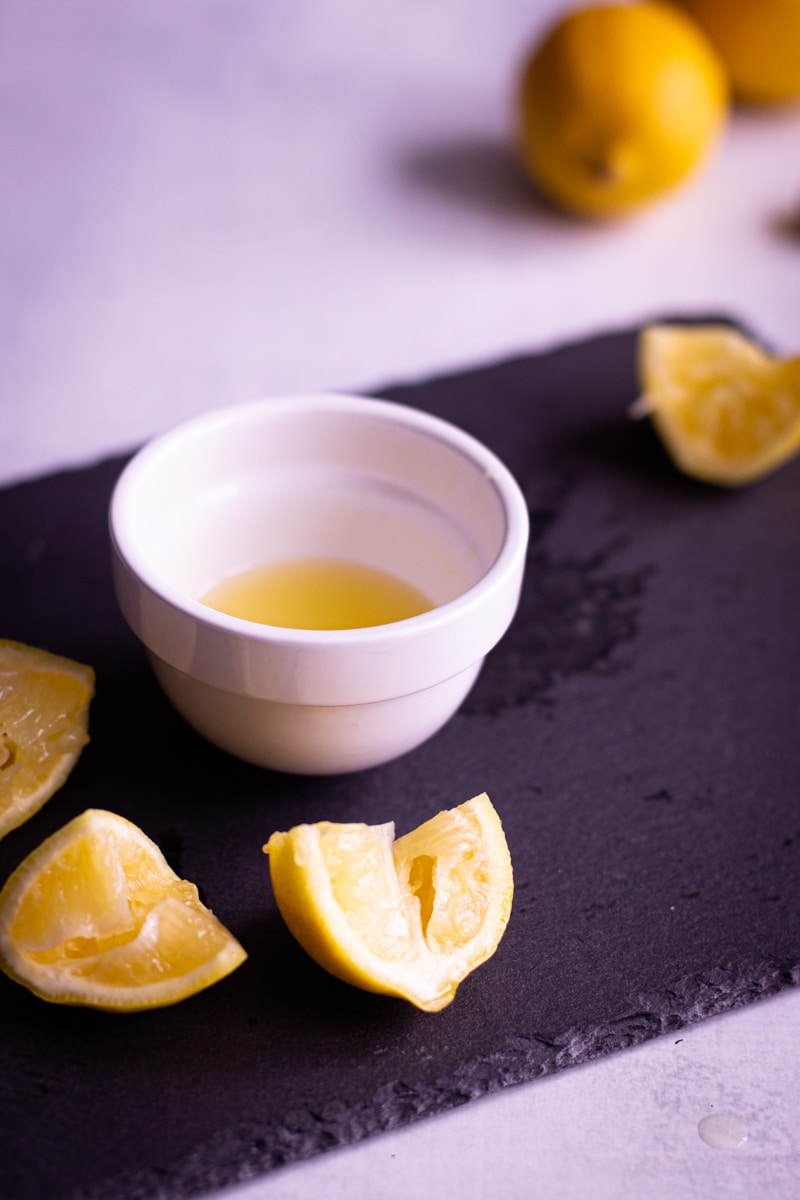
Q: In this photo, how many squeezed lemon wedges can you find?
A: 4